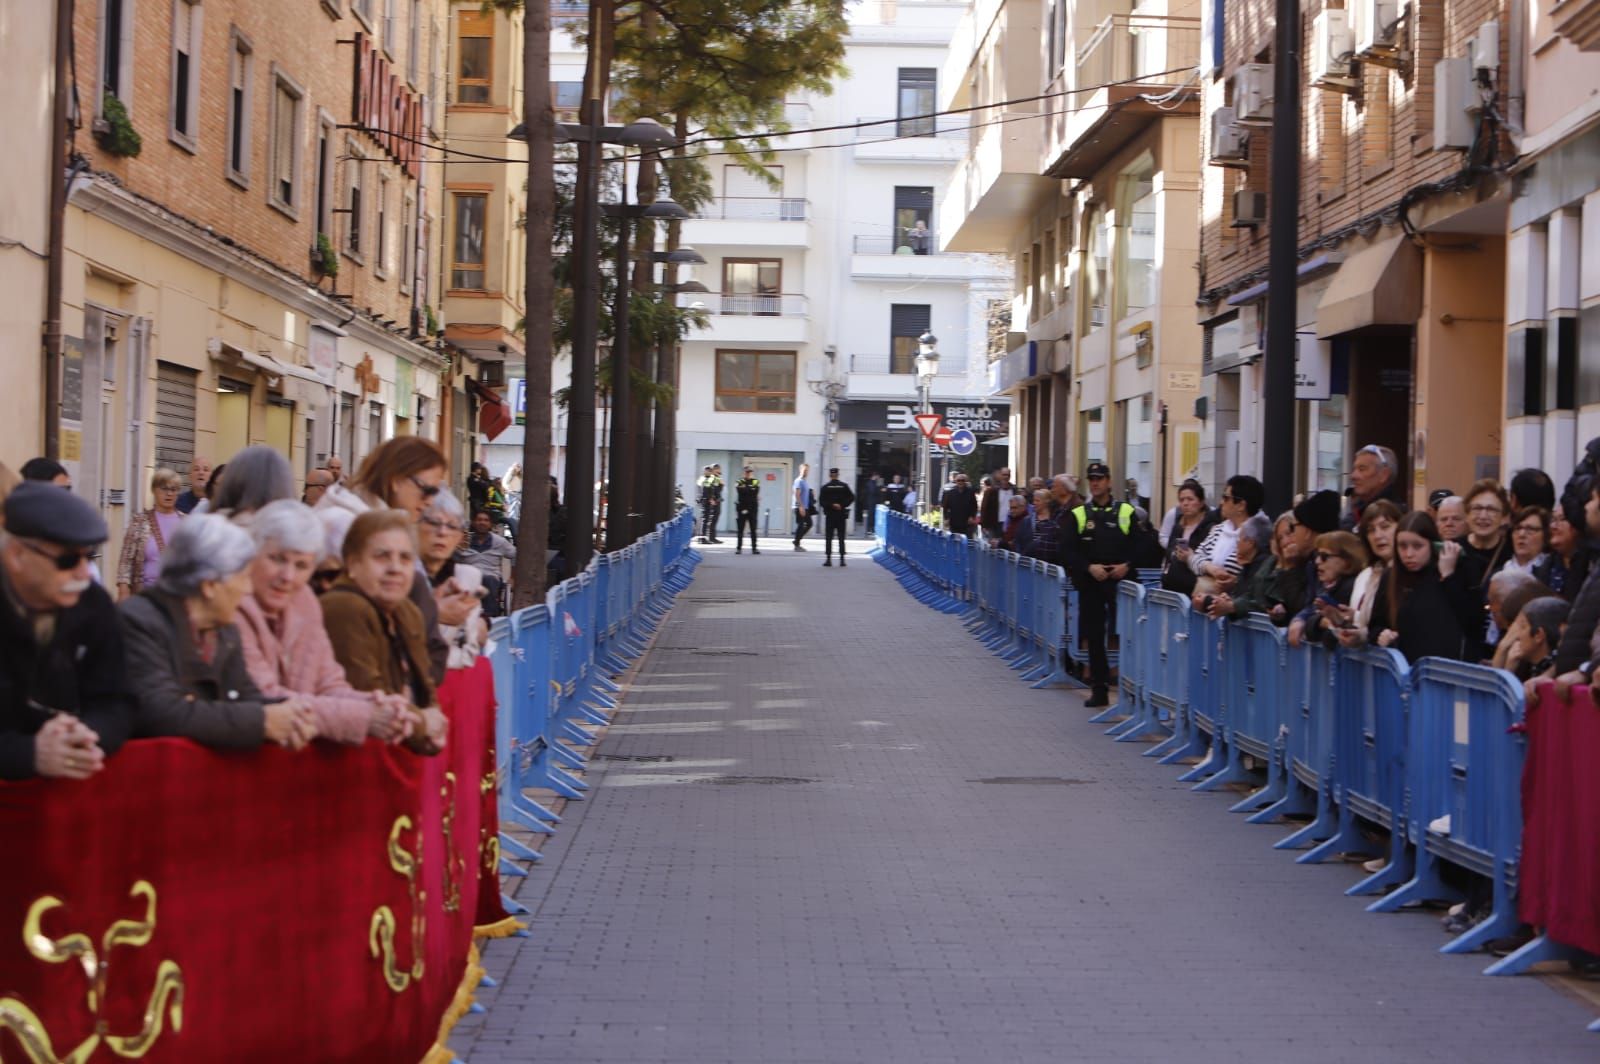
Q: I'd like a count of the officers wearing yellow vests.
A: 4